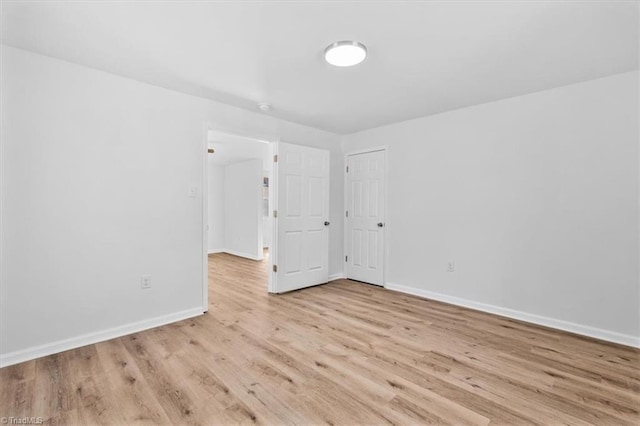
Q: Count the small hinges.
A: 6